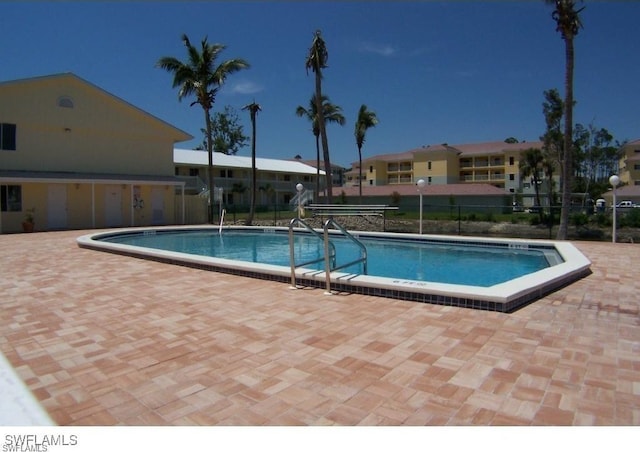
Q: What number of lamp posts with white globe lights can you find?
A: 3